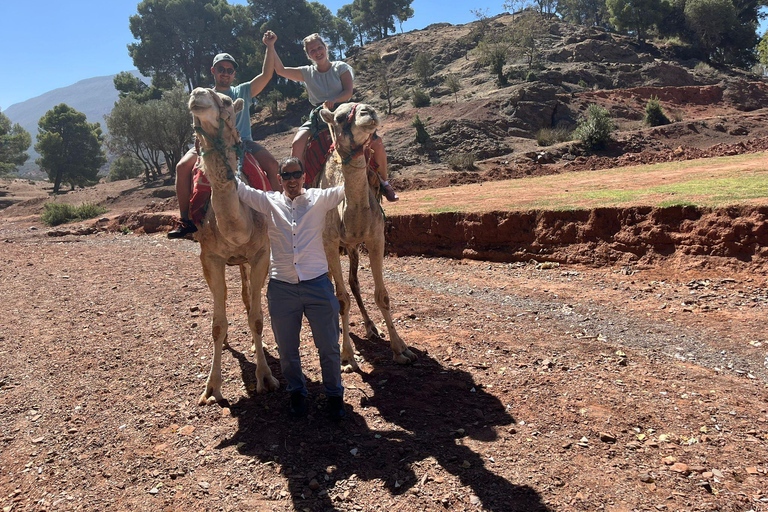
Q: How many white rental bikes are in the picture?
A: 0